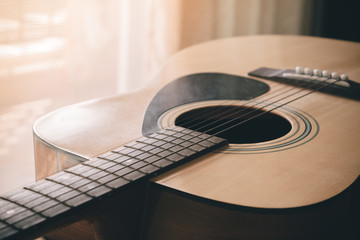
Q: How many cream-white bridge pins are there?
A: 6